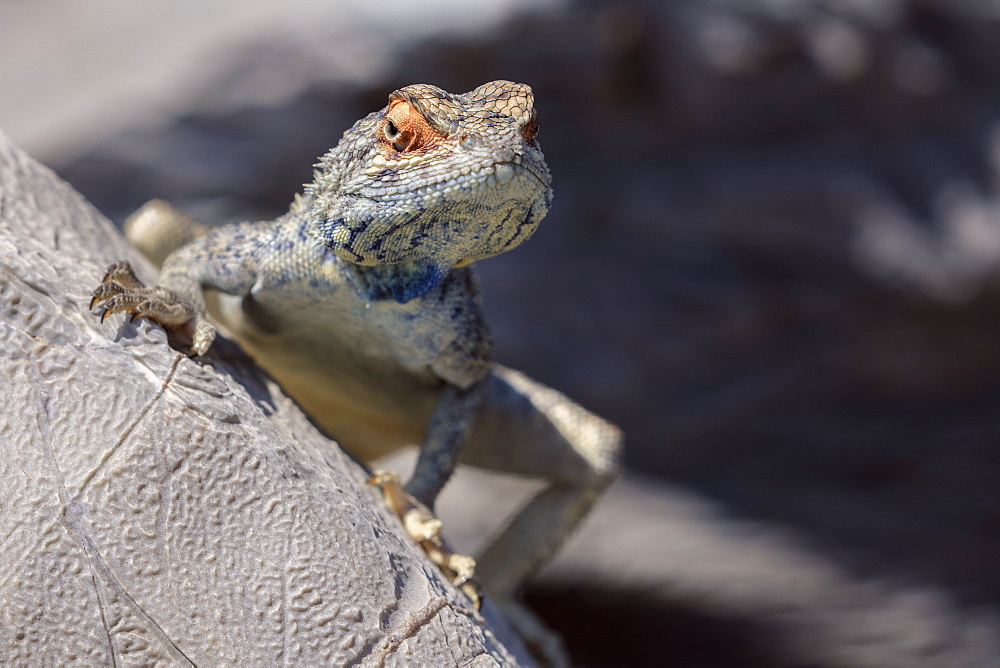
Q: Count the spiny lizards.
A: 1